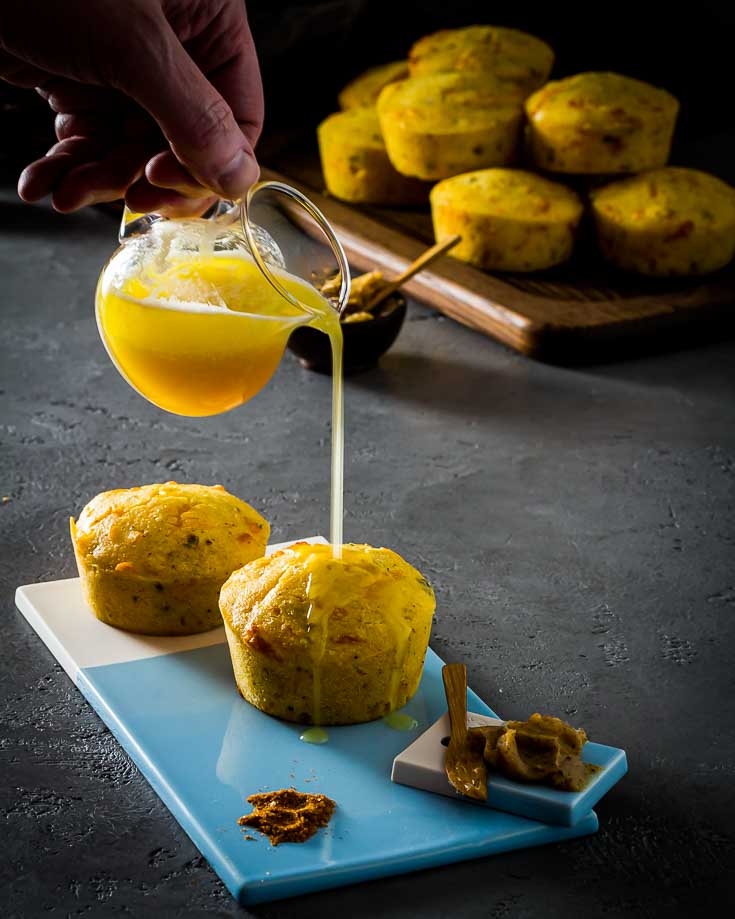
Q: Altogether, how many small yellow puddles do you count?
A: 2